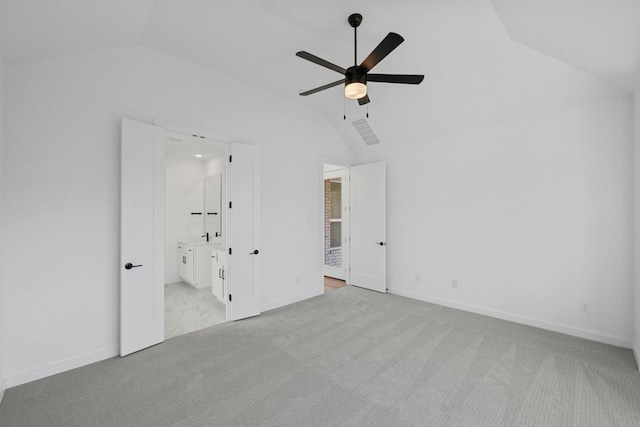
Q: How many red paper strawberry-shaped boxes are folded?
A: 0